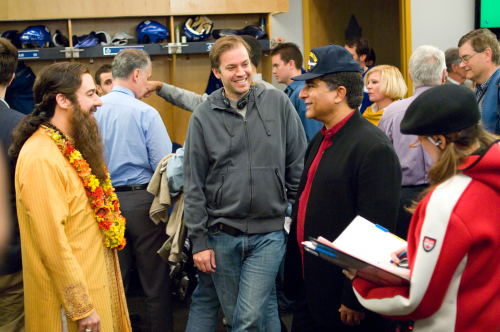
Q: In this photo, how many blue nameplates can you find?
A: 3